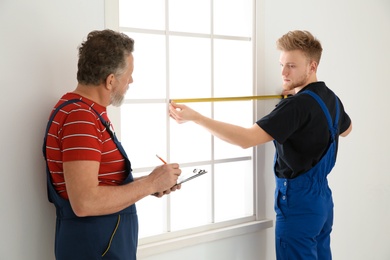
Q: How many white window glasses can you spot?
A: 12